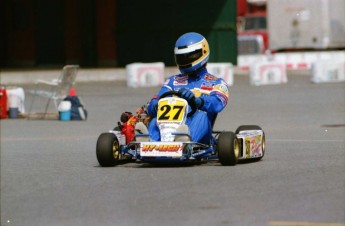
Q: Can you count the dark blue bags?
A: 1